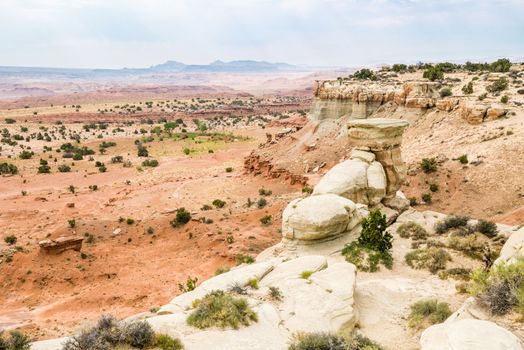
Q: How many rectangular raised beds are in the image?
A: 0